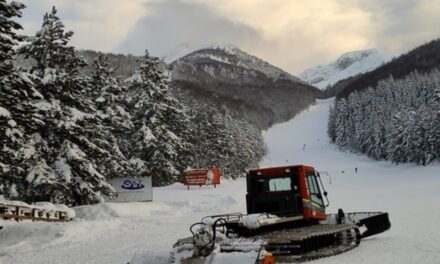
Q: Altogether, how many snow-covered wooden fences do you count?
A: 1